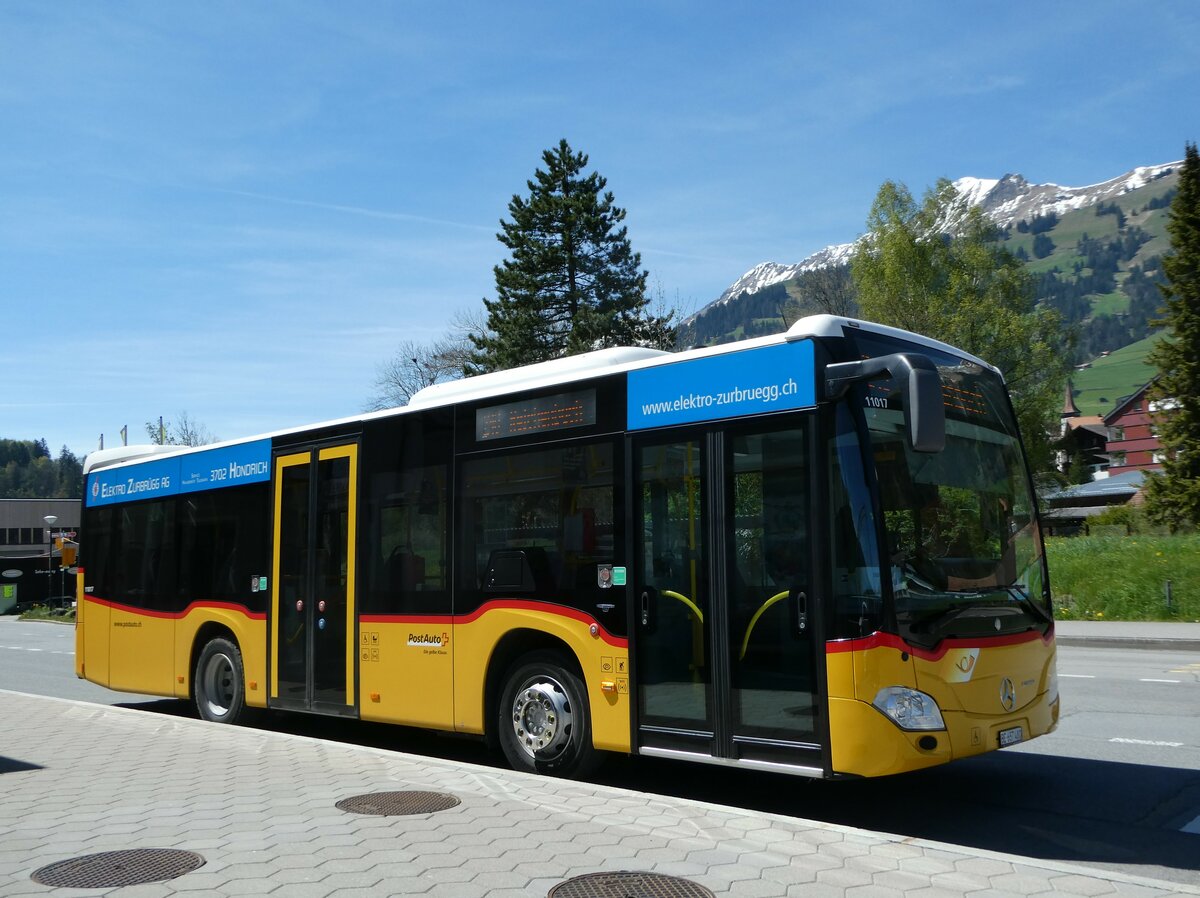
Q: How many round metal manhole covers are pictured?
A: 3